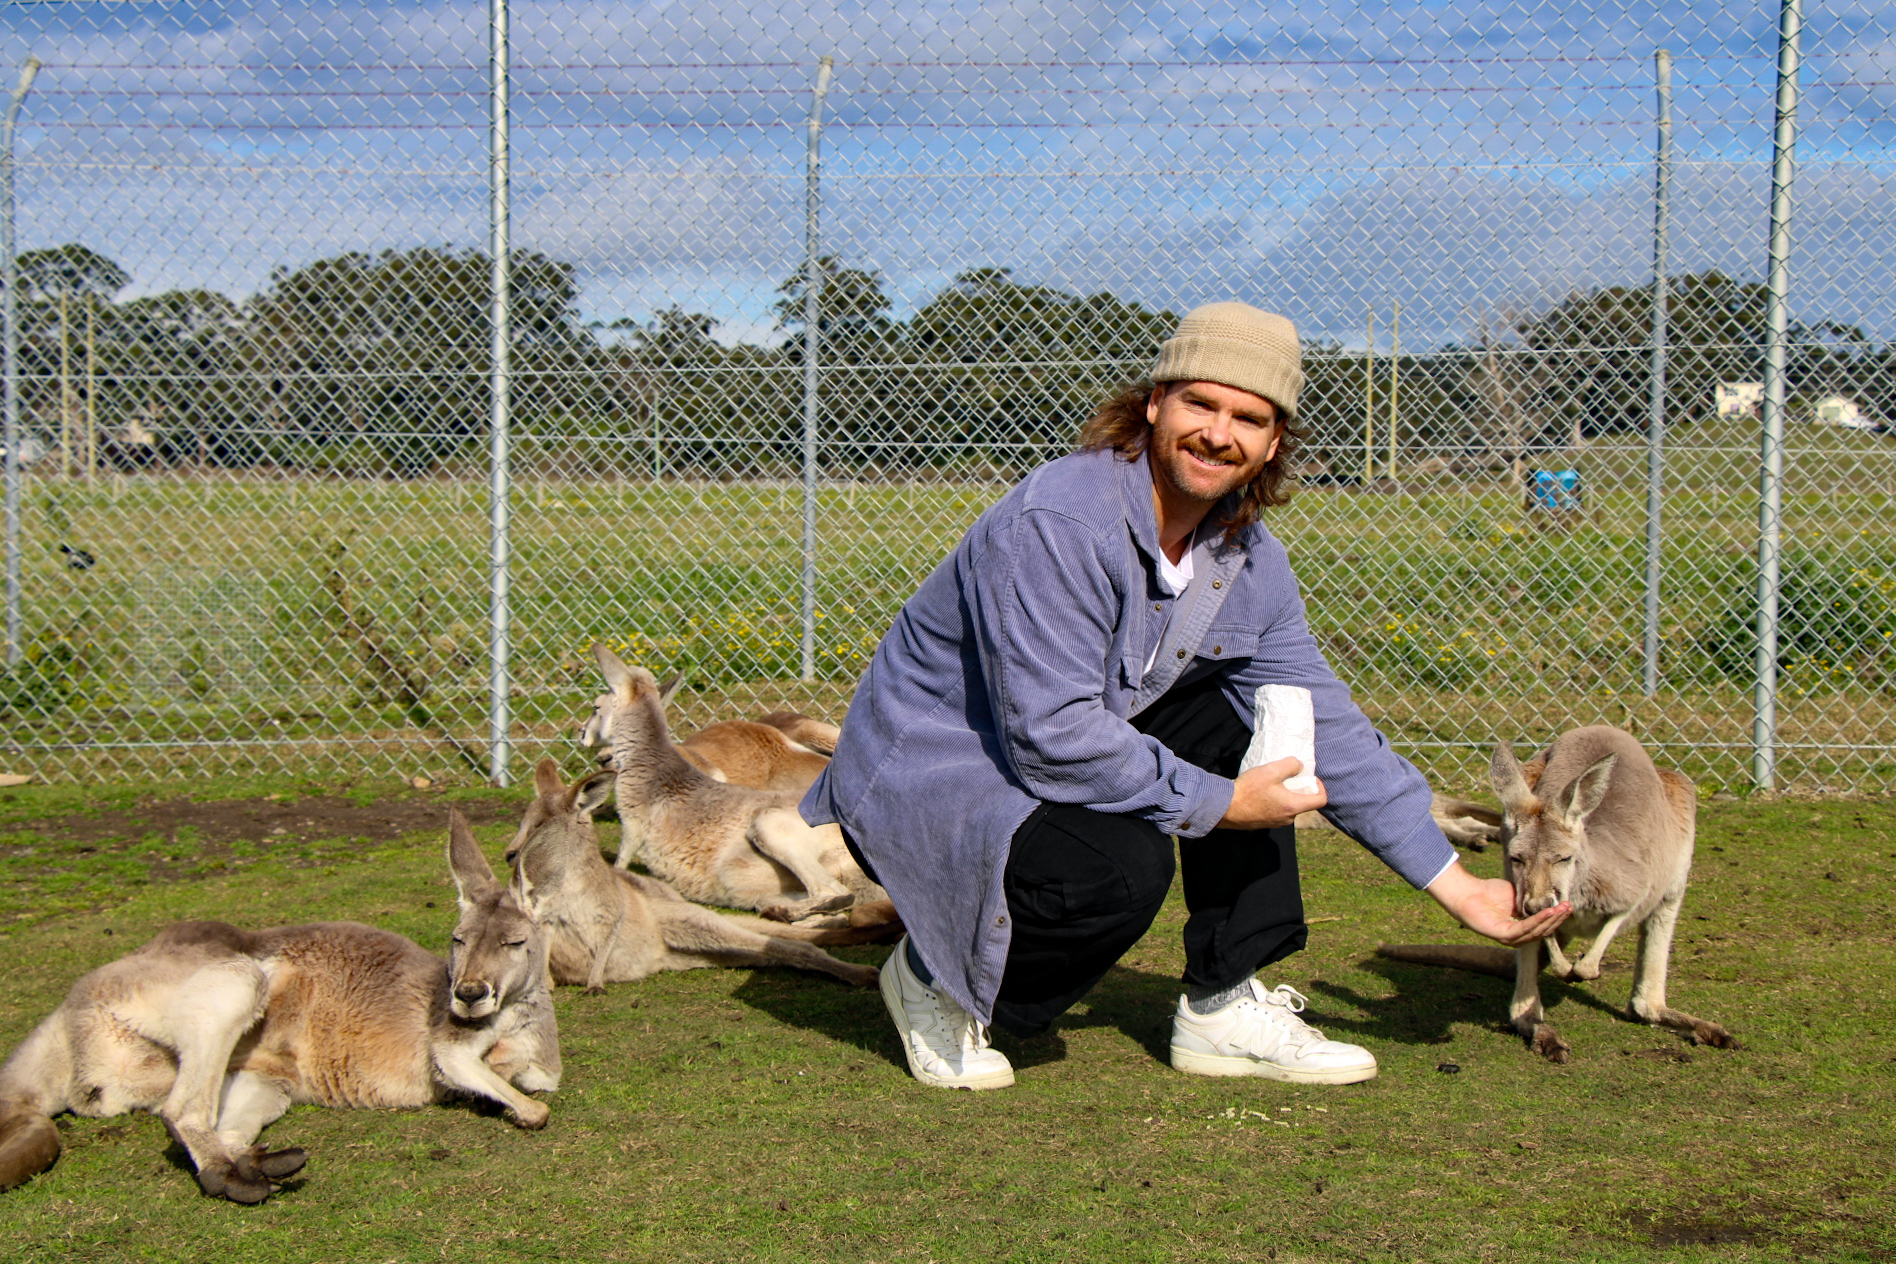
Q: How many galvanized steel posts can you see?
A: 5